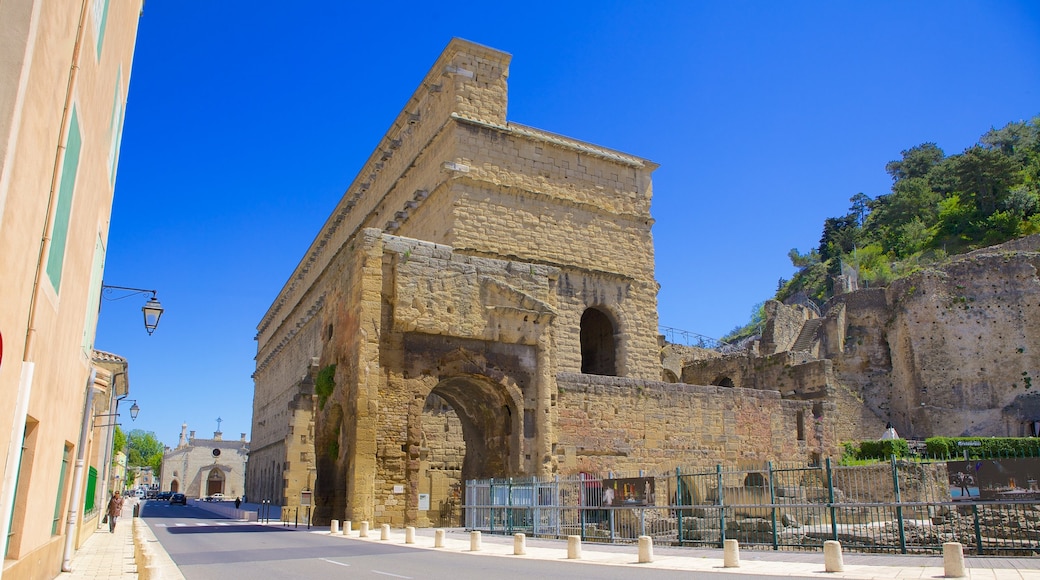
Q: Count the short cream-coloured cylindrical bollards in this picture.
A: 13